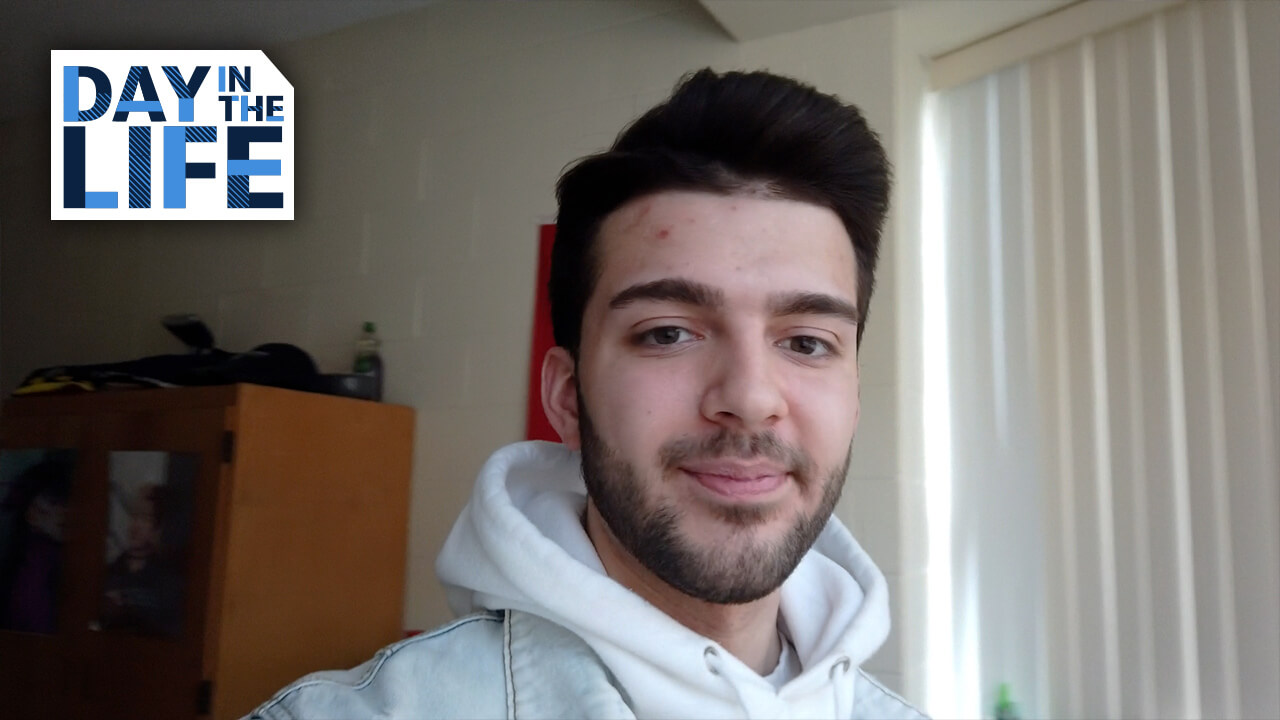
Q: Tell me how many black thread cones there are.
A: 0